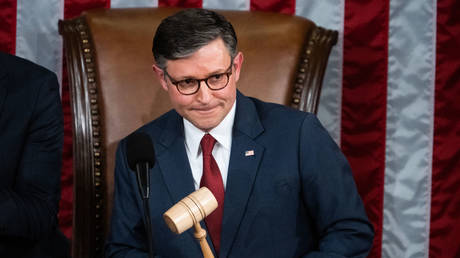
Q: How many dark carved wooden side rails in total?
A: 2